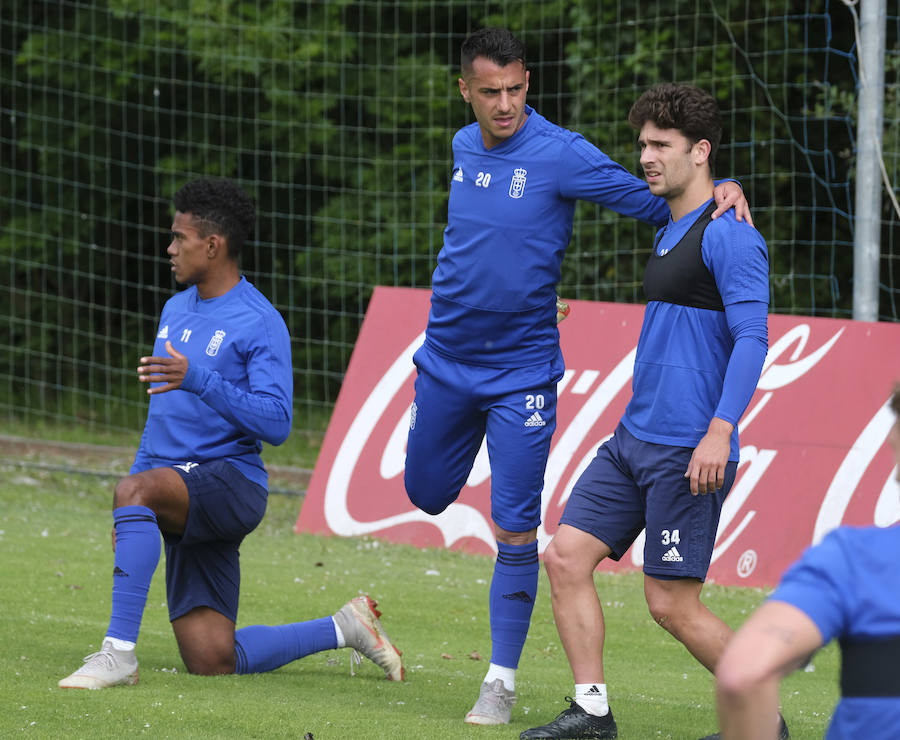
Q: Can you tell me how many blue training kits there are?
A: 4